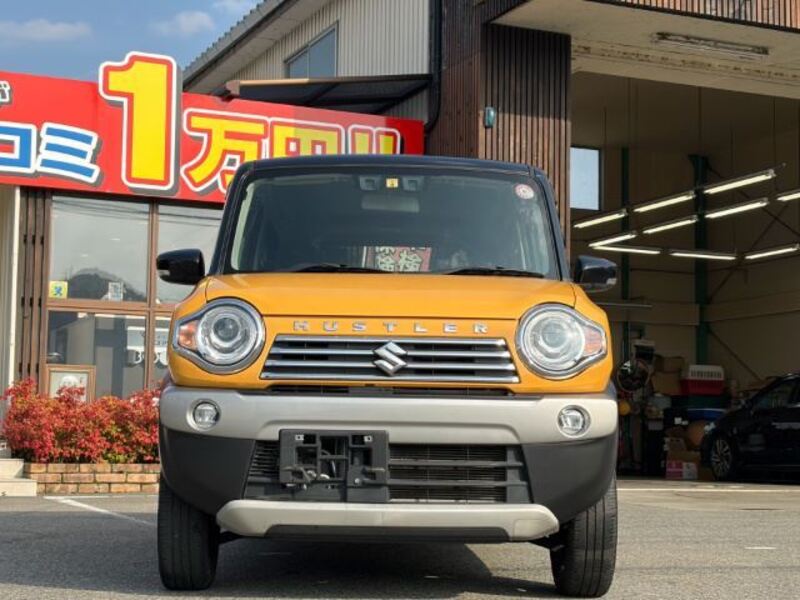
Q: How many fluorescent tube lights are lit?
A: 10